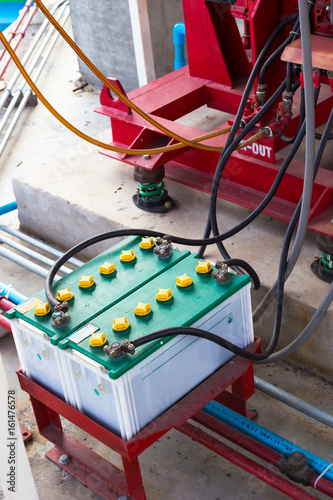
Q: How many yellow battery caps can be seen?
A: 12